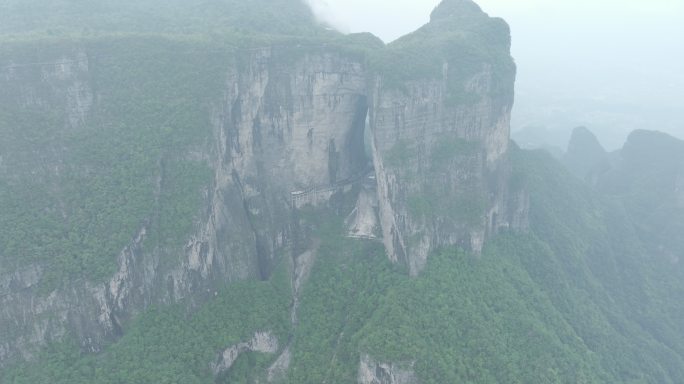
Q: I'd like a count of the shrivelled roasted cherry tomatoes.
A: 0